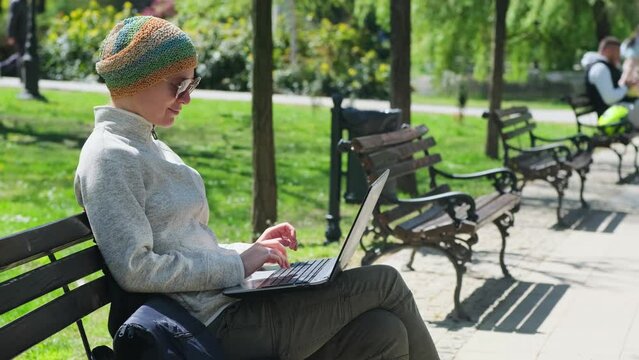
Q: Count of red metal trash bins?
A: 0